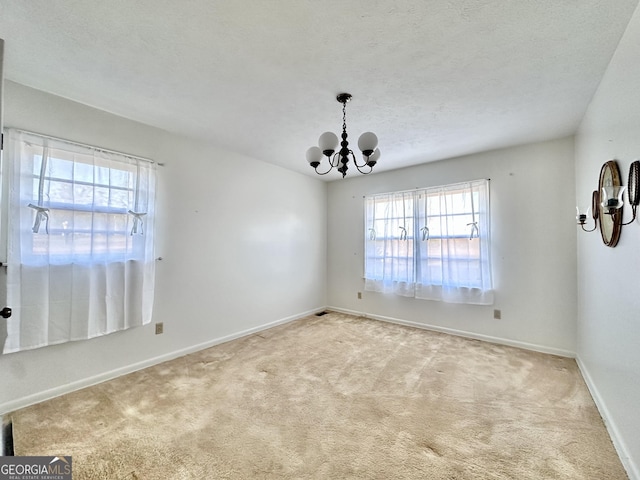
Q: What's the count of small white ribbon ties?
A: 6